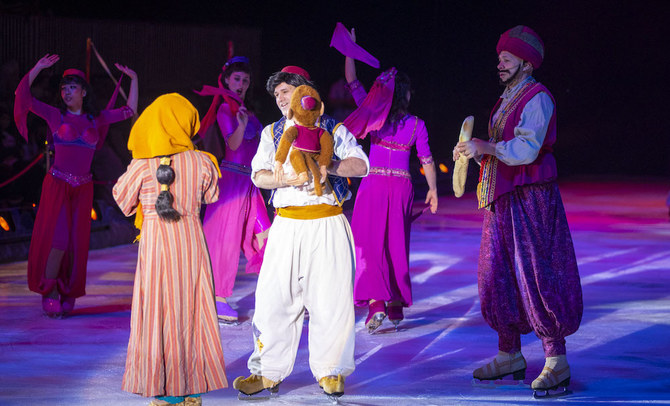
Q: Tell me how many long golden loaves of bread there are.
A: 1